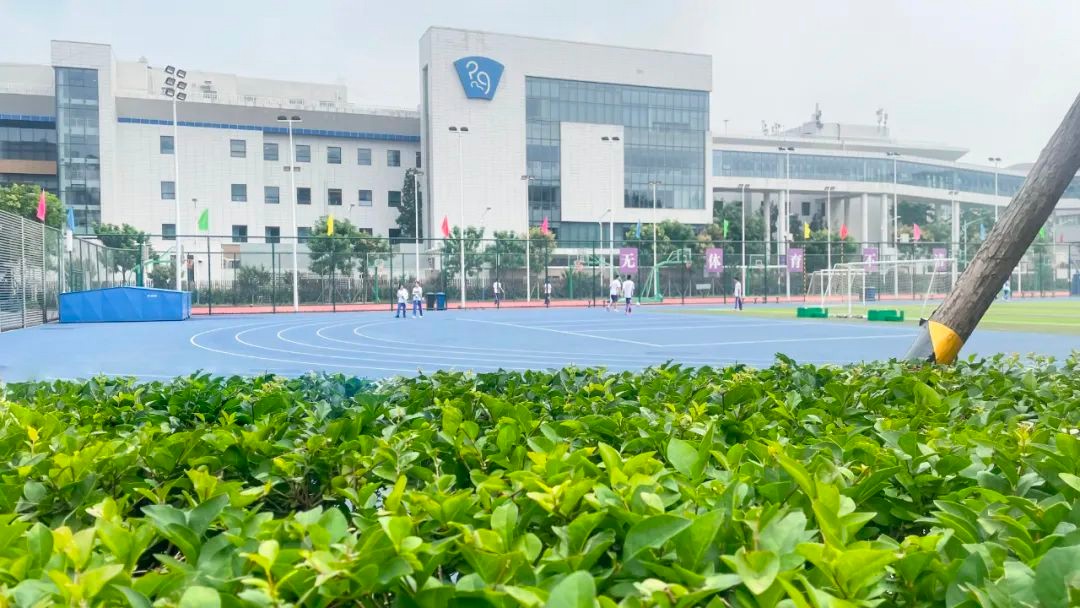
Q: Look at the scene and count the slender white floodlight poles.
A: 13